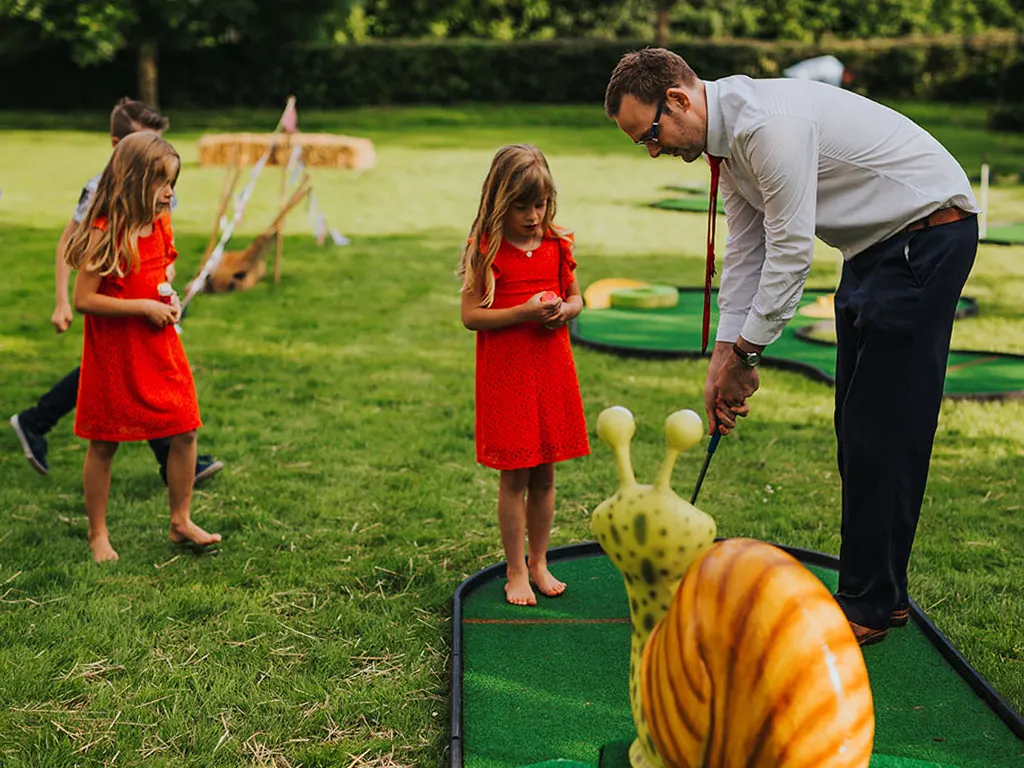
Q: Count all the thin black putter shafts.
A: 1